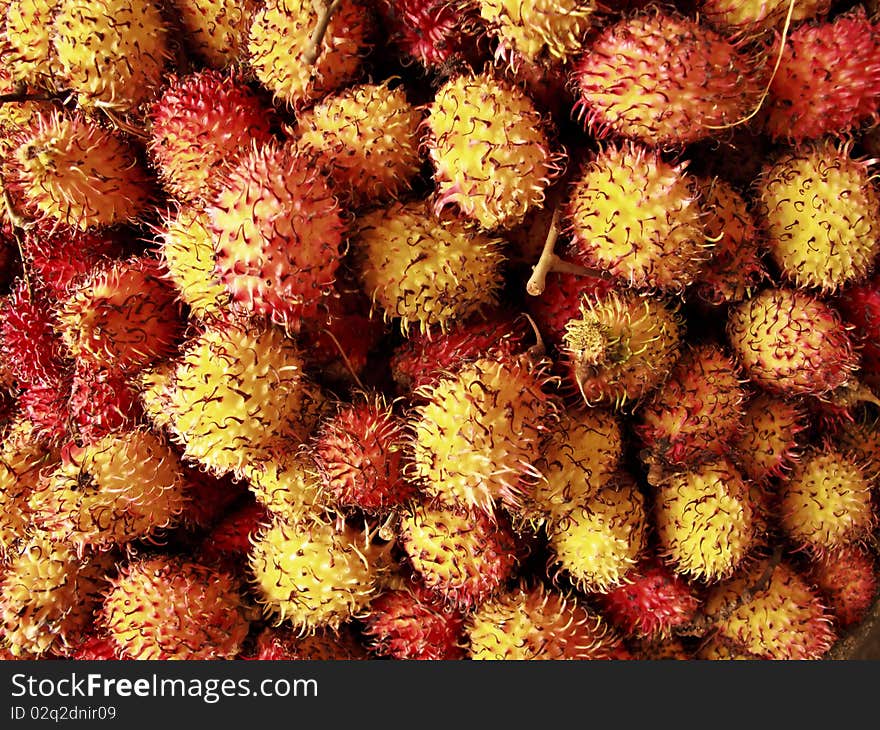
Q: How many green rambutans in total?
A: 0